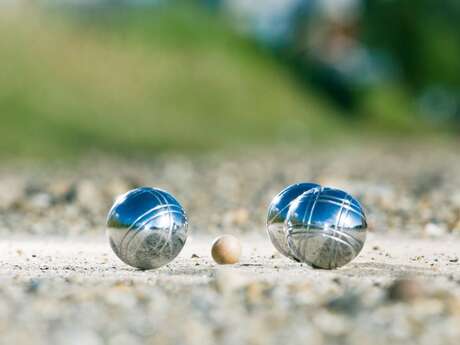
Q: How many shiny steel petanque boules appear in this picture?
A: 3